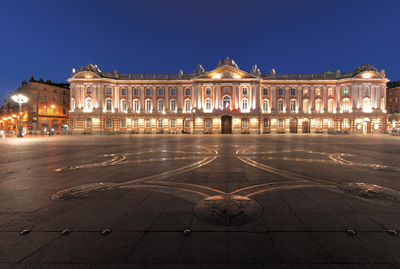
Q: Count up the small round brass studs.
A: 6